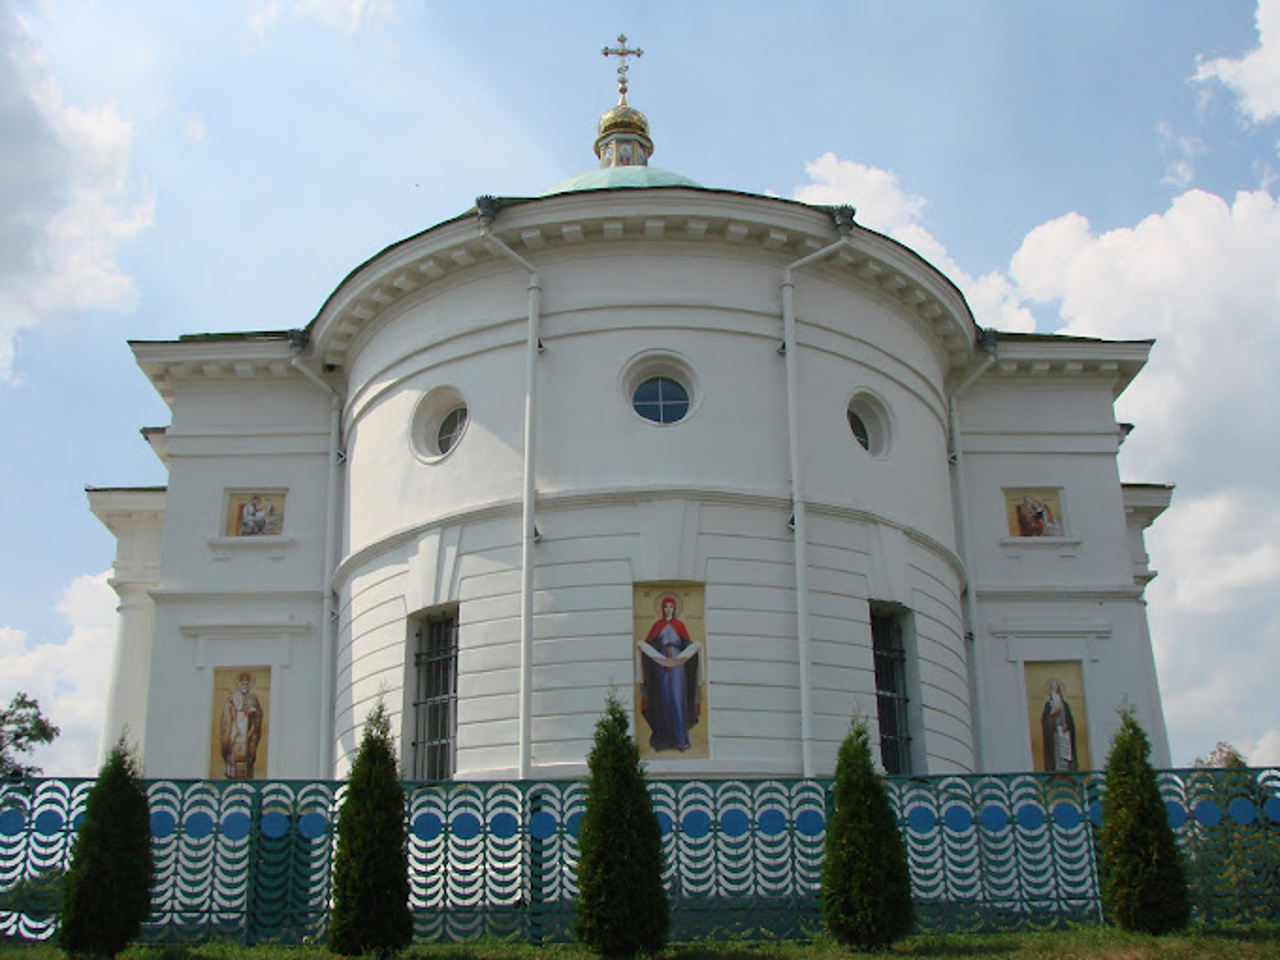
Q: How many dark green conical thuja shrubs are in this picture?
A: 5